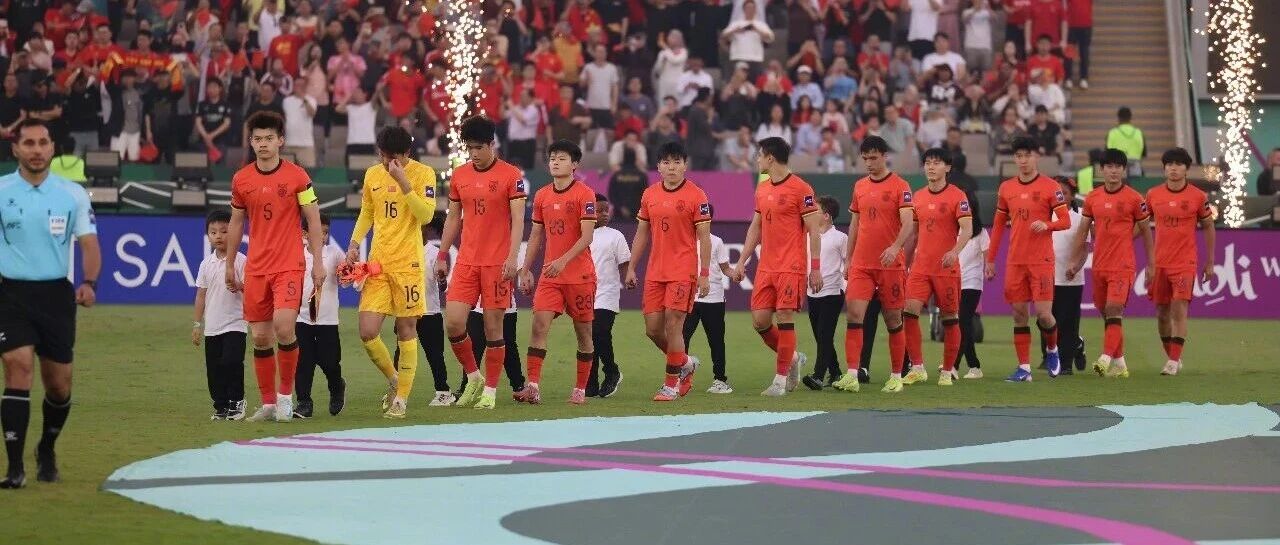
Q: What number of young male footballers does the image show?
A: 11